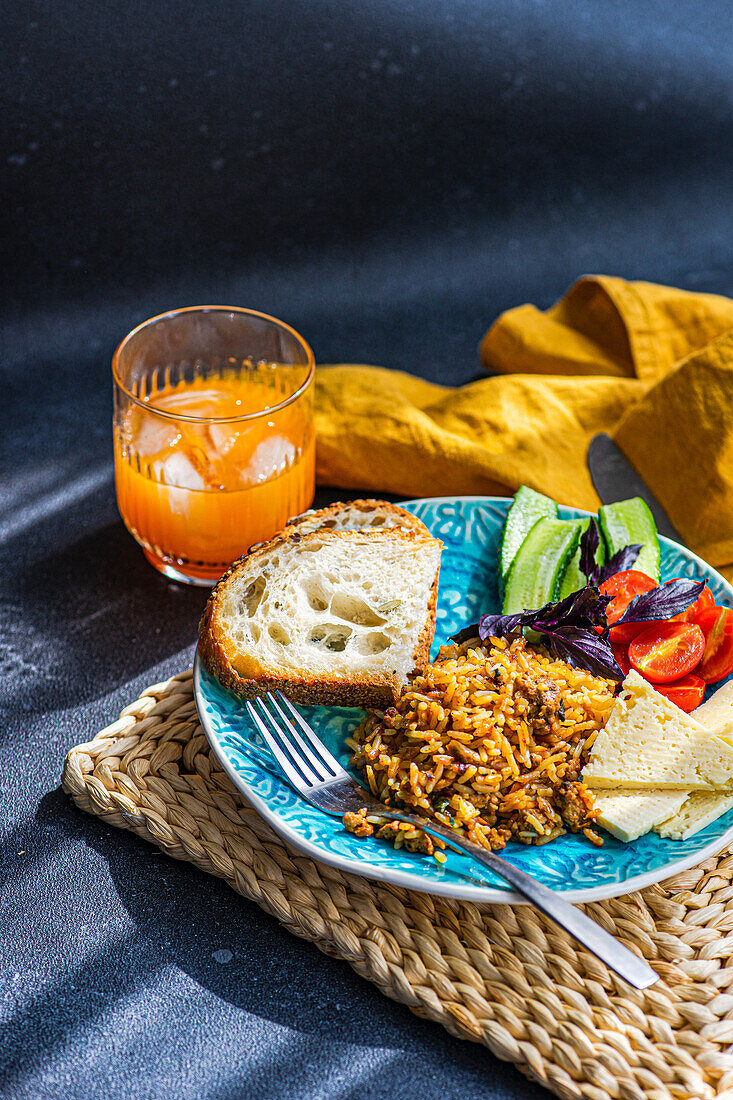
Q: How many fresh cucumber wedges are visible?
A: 4